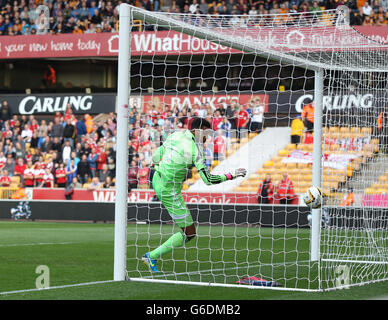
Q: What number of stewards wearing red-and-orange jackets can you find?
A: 2